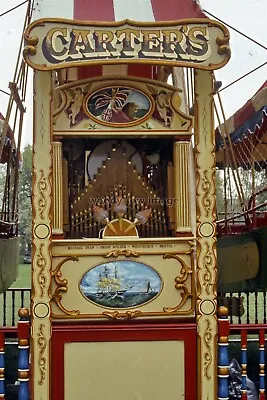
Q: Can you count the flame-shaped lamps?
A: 3